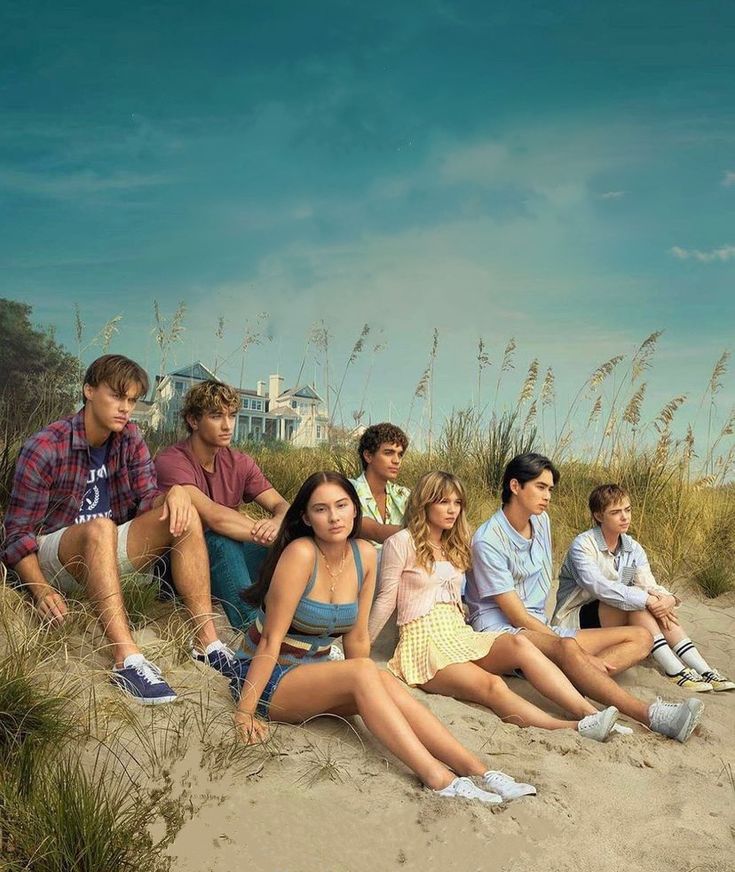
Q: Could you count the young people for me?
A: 7